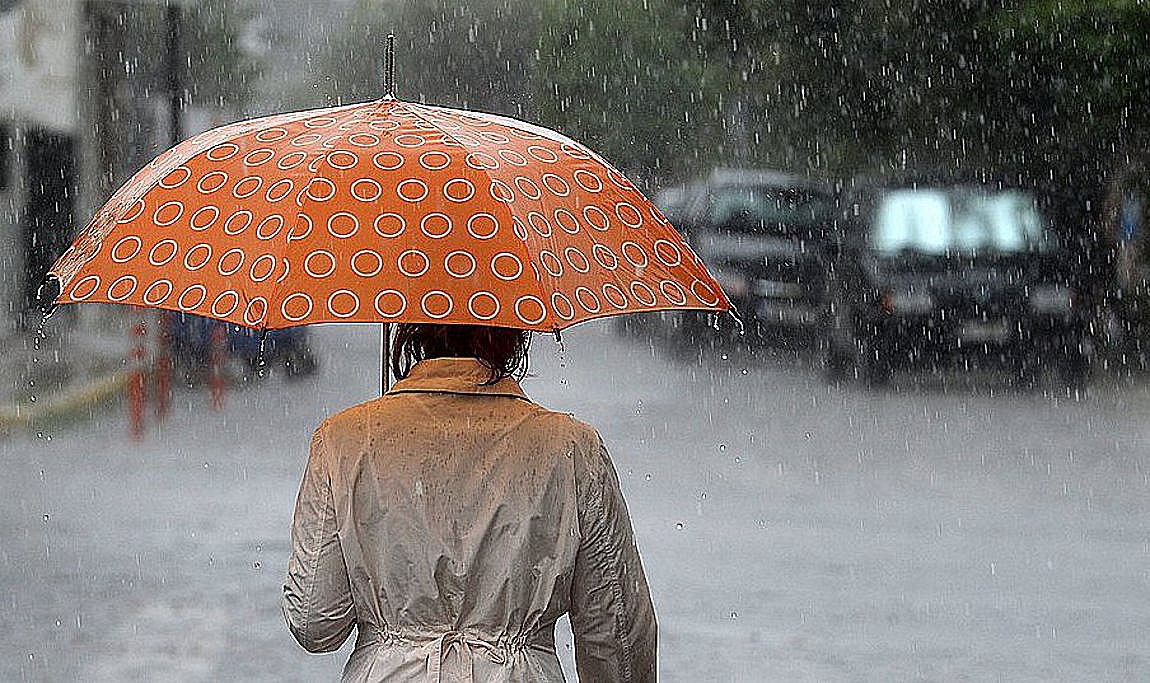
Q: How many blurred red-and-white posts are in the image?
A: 3